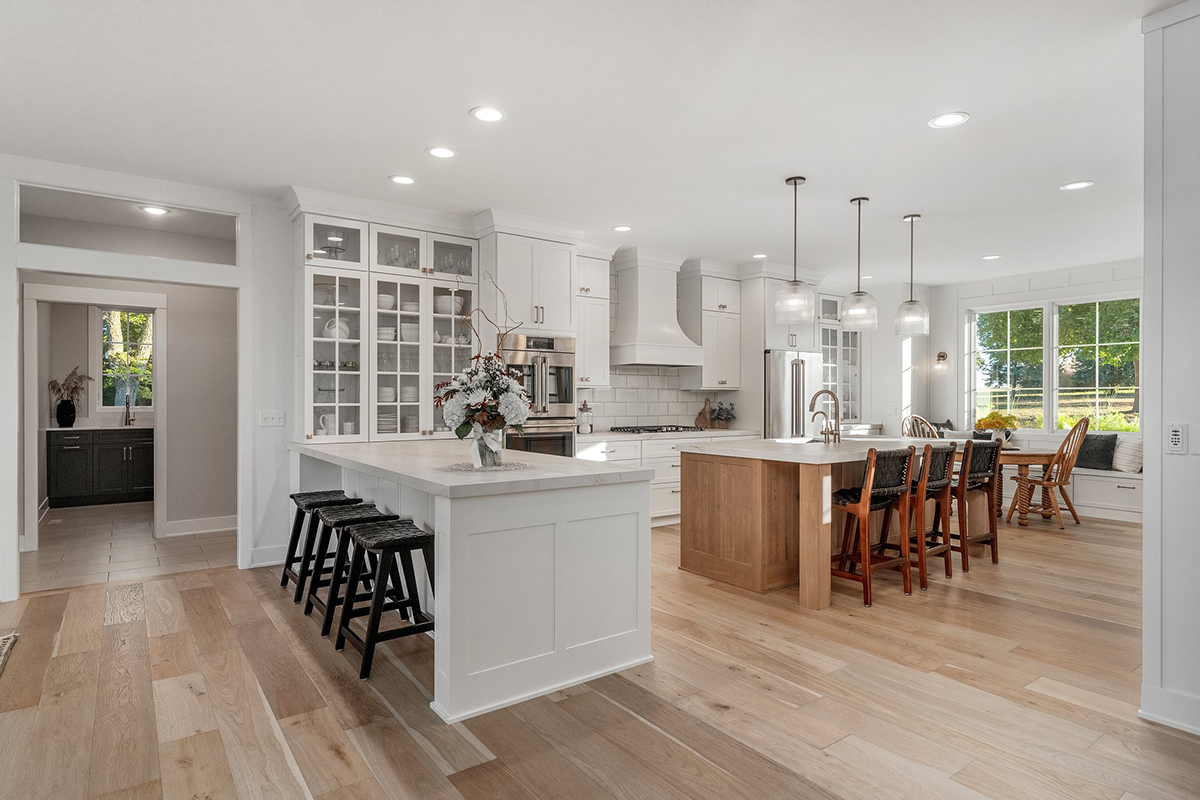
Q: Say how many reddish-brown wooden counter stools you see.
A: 3